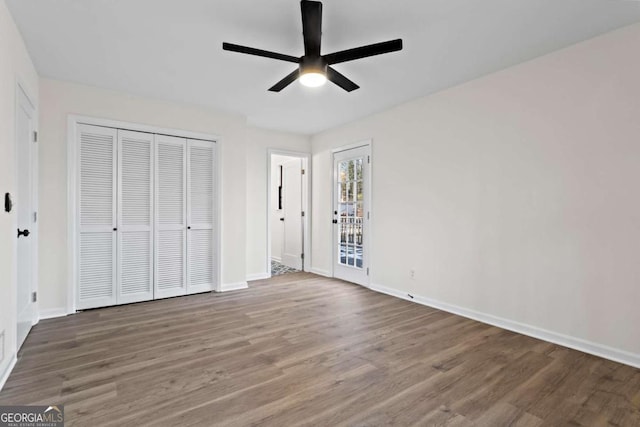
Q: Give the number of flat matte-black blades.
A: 5